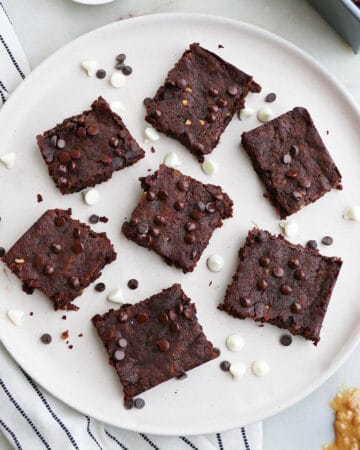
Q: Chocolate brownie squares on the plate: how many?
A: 7